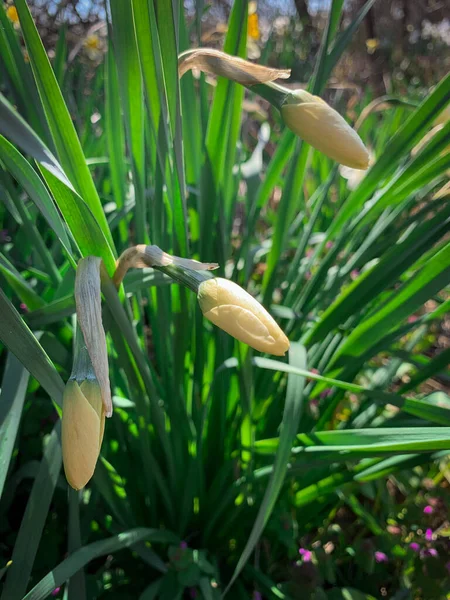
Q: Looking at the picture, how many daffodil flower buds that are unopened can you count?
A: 3